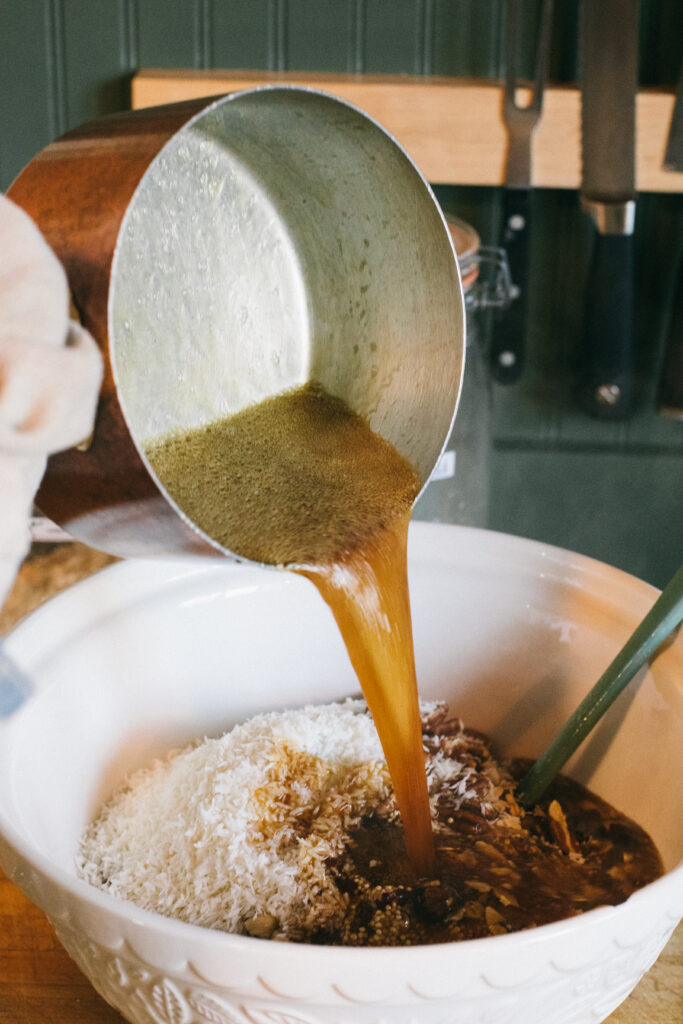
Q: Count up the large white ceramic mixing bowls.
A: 1